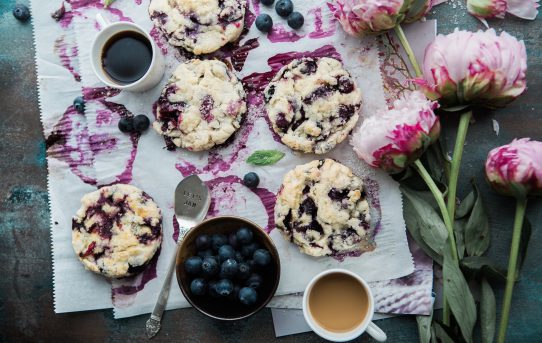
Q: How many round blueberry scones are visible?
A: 5